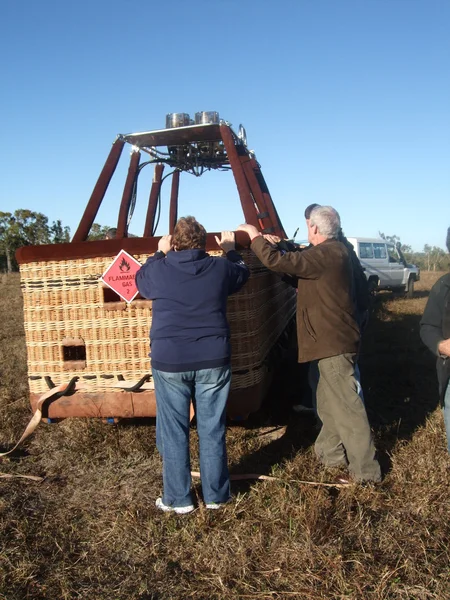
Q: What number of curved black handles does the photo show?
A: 2